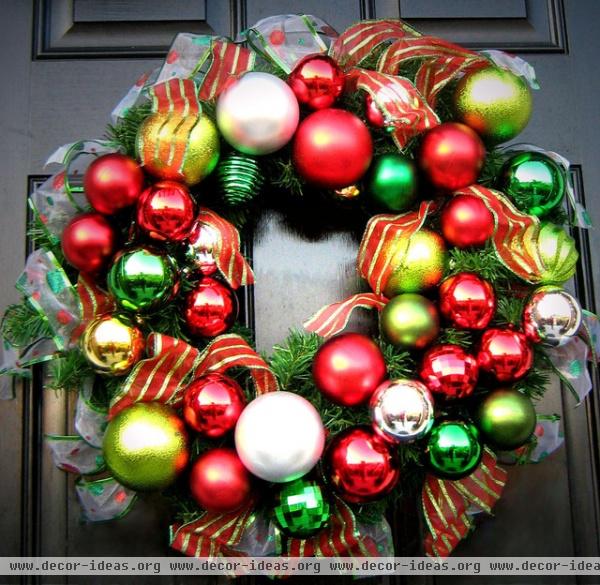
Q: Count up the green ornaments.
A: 13